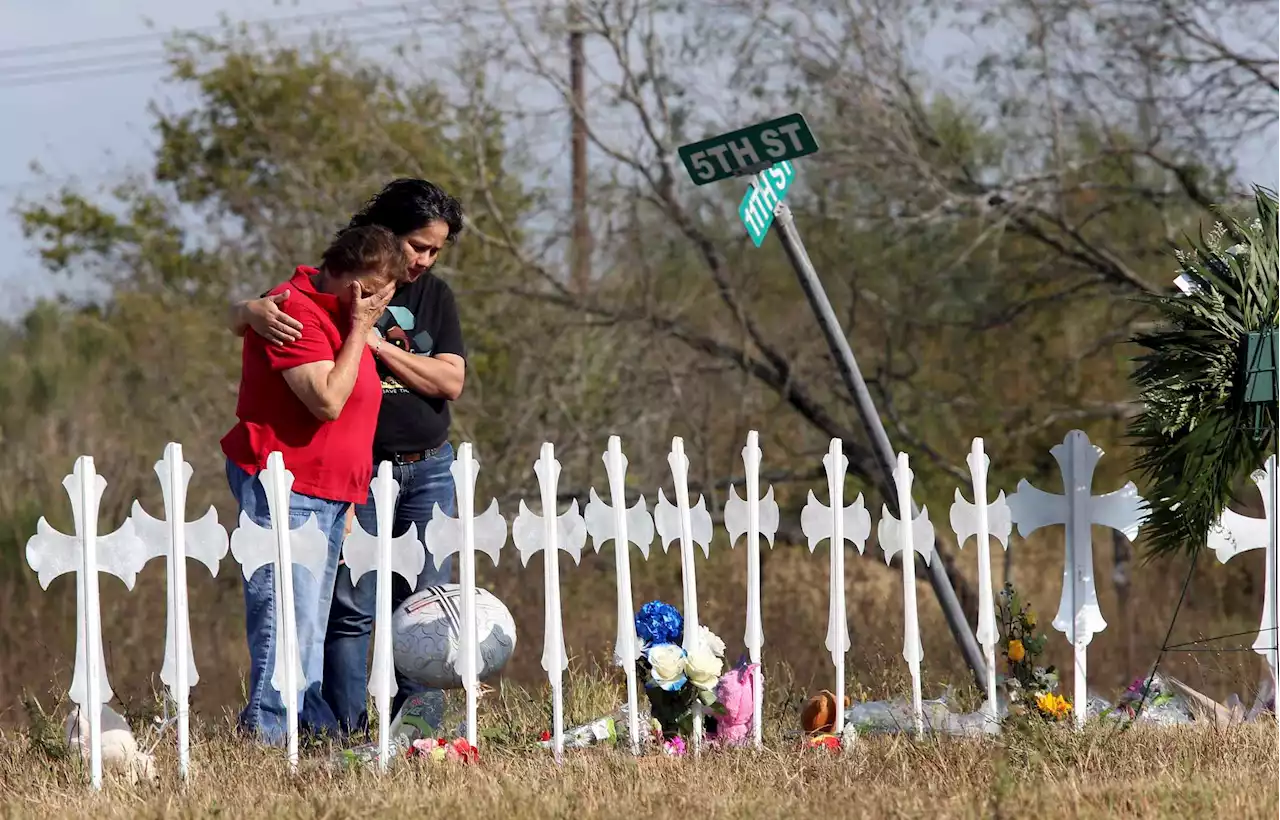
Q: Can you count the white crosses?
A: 14